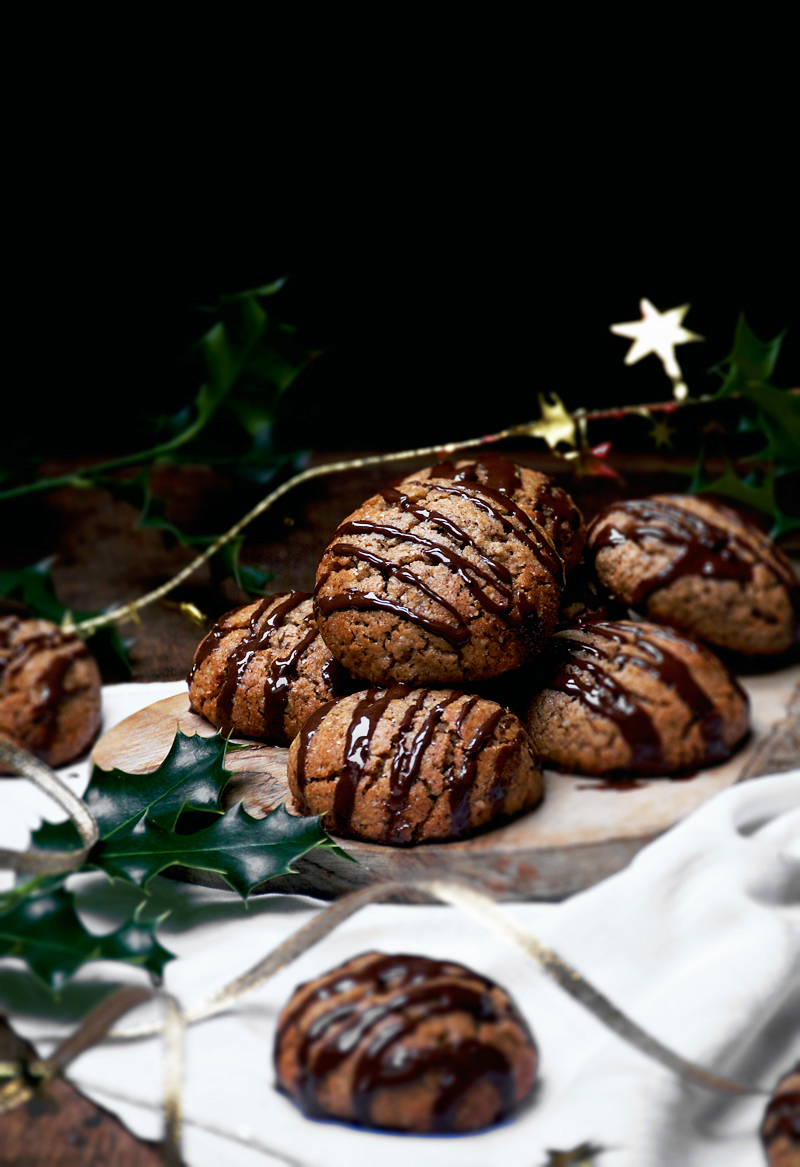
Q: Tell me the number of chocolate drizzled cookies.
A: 9